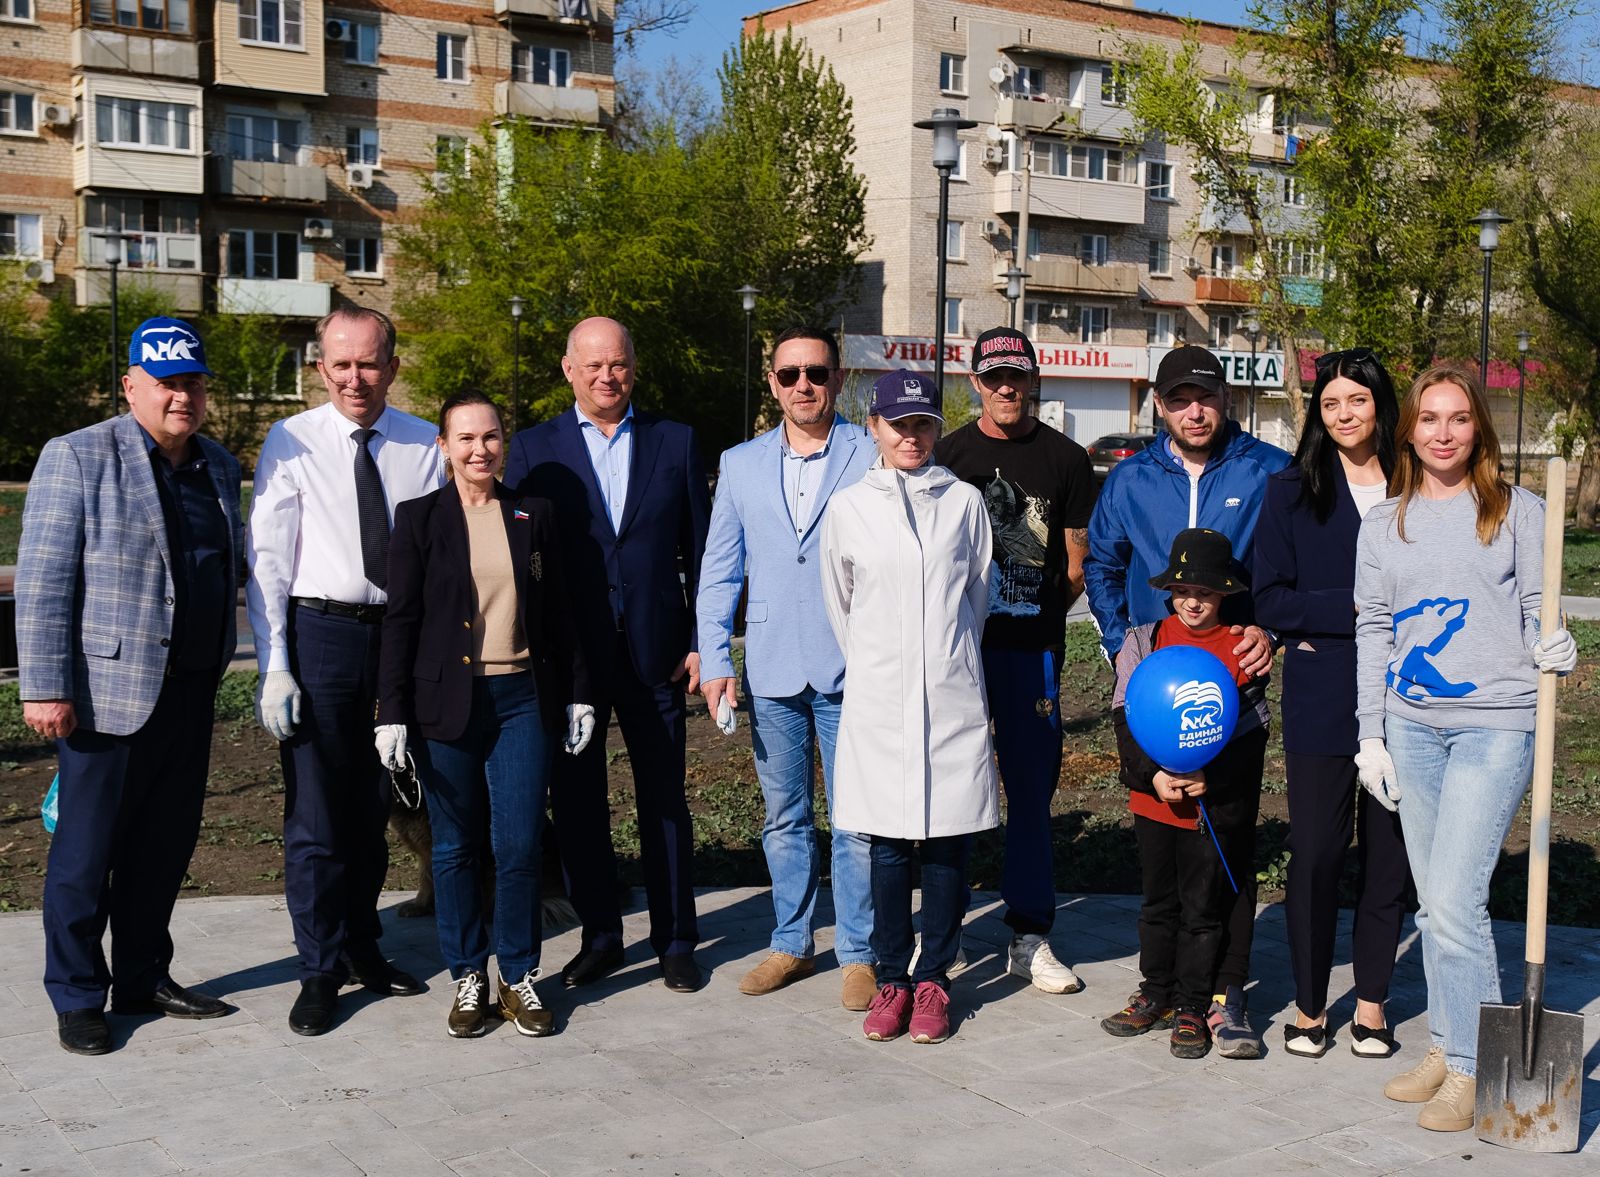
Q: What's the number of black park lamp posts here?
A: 8